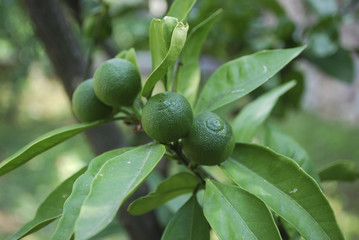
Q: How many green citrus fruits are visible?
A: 4